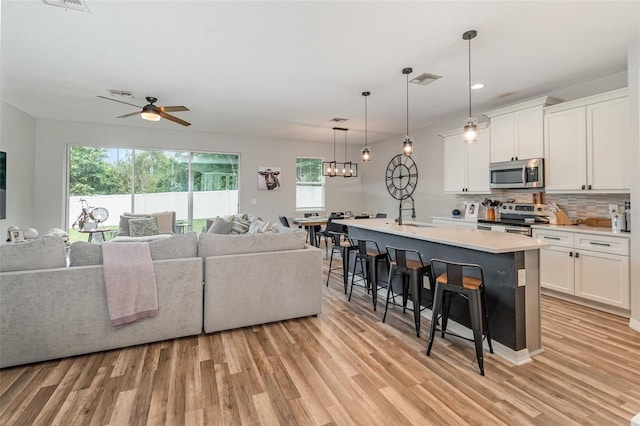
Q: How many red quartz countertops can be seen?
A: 0